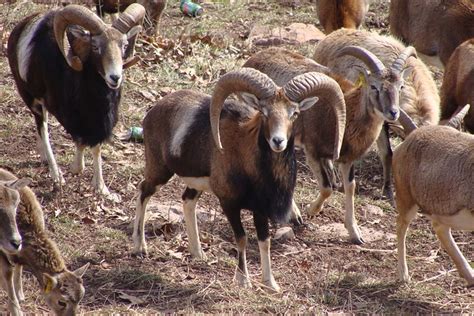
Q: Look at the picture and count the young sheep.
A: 2